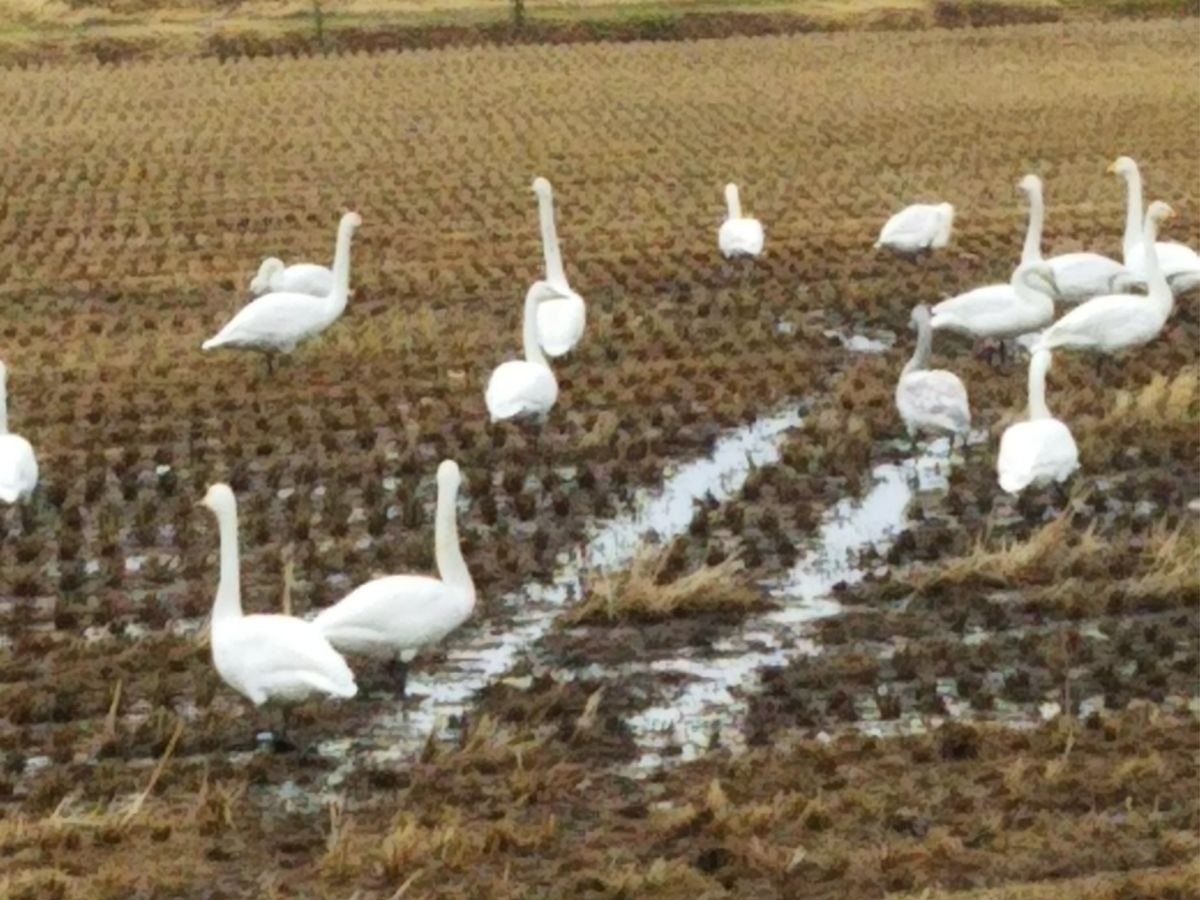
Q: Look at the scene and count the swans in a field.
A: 15